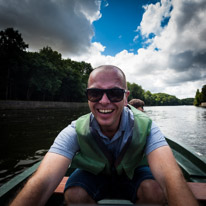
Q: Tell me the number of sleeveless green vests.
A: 1